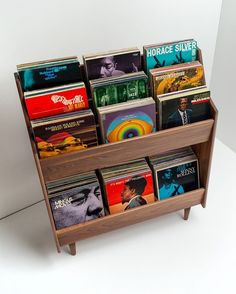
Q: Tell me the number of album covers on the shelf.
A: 12